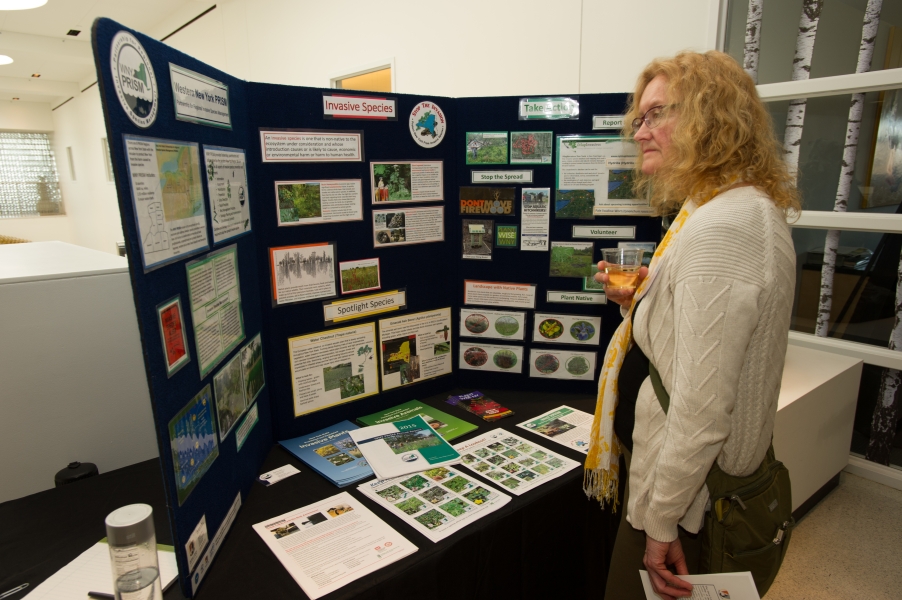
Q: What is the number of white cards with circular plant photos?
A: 4